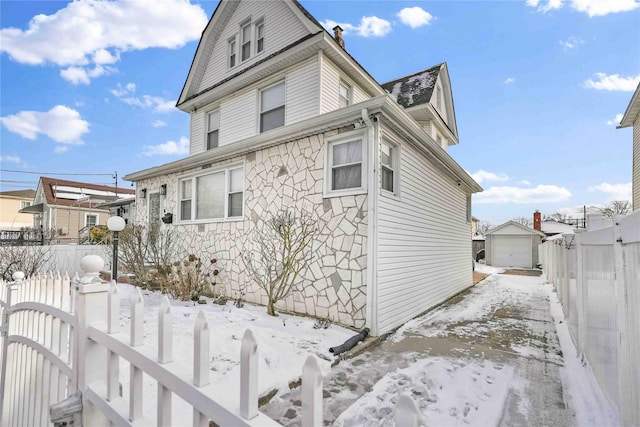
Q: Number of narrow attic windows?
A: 3